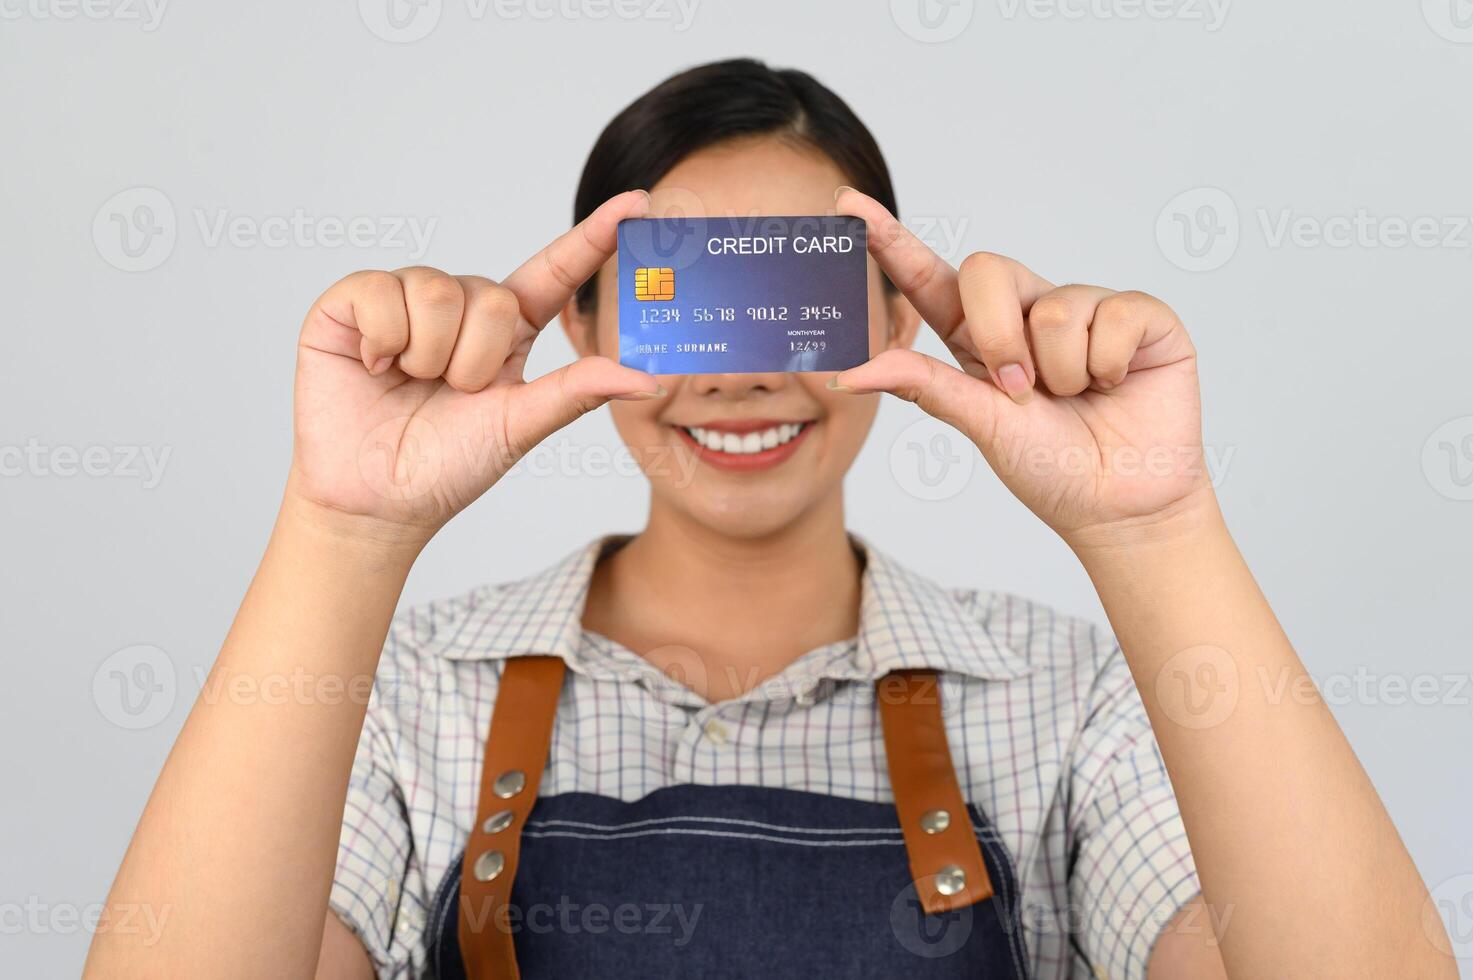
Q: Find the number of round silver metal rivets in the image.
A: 5